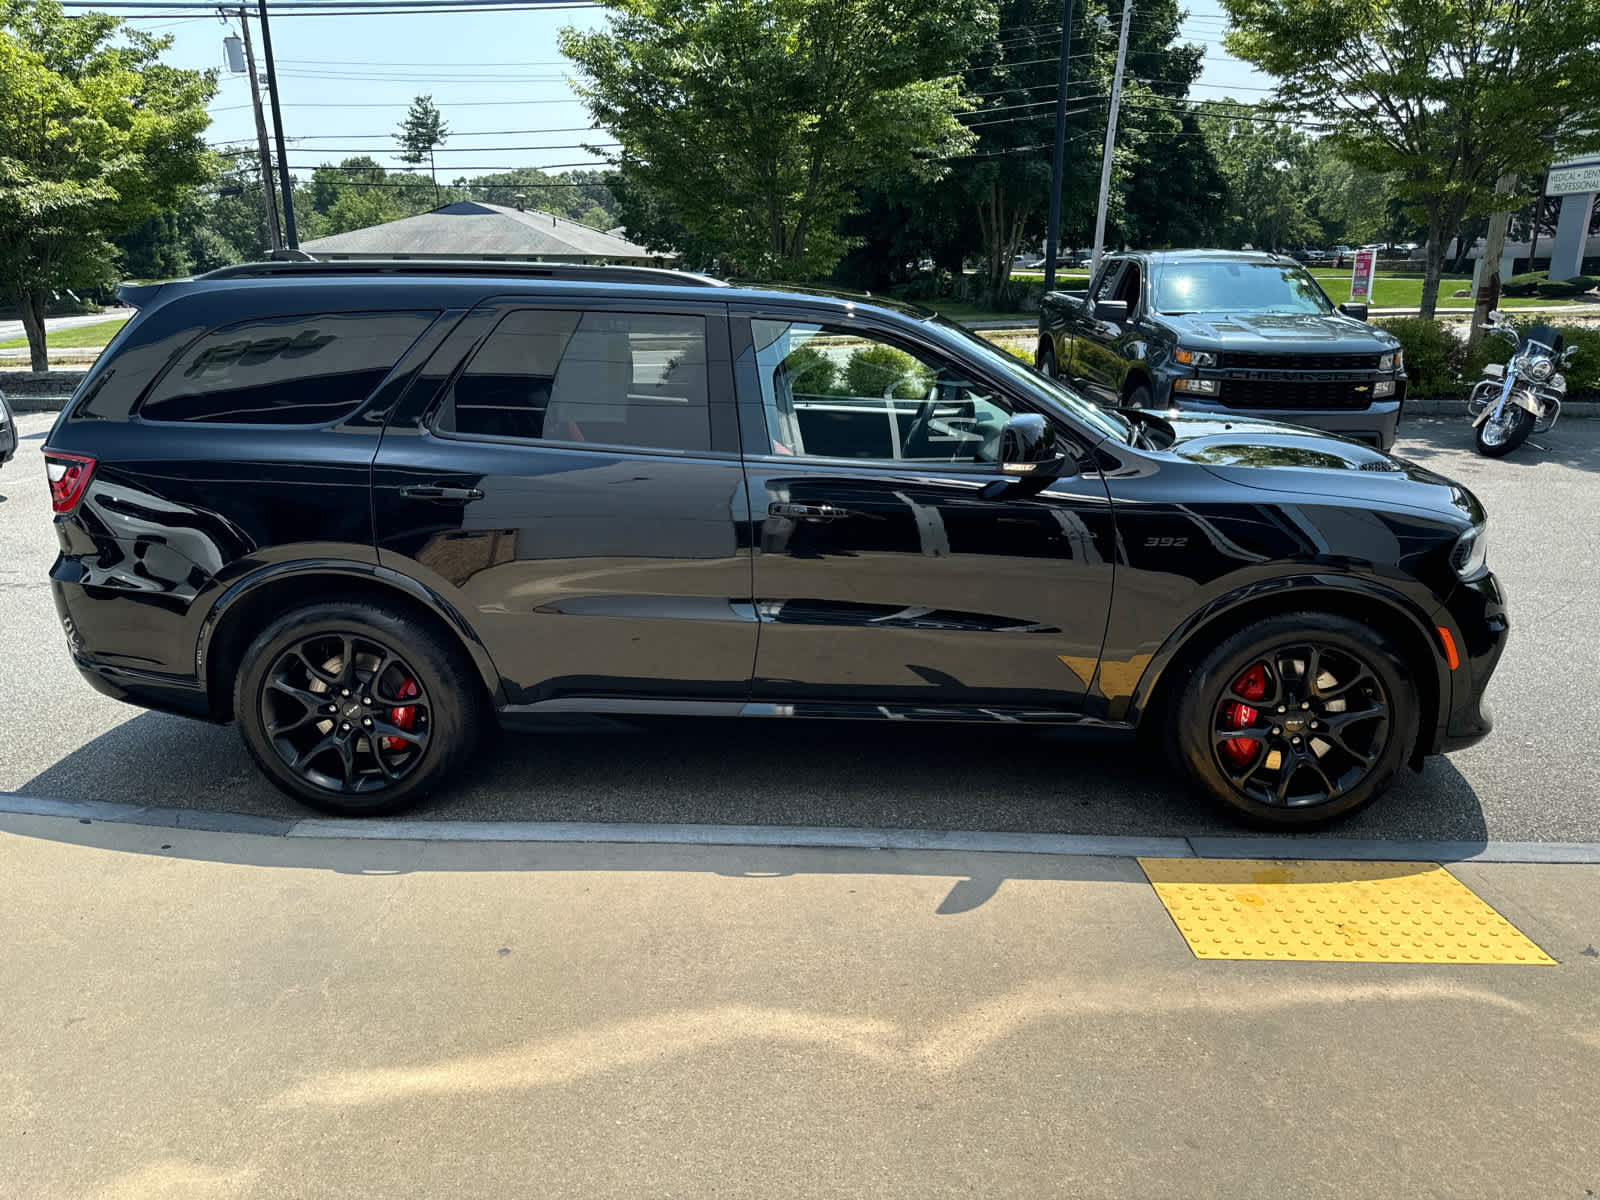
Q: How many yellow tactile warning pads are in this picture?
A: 1